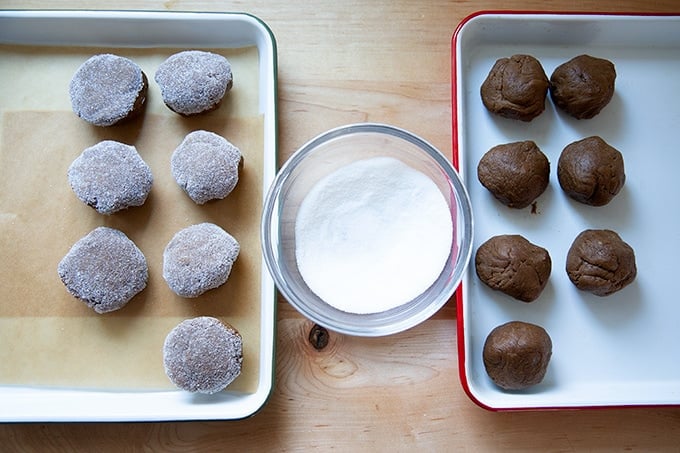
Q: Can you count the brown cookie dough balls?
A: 7